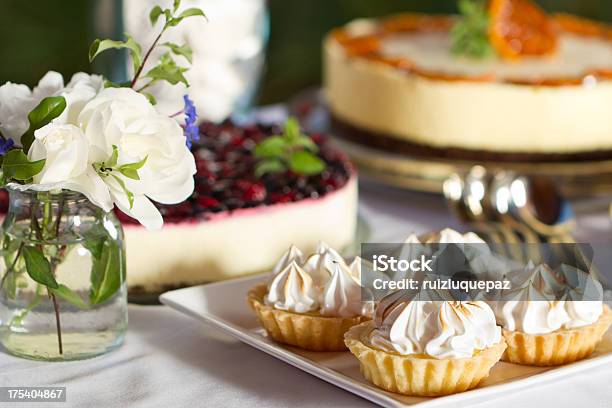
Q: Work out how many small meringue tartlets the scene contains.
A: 4